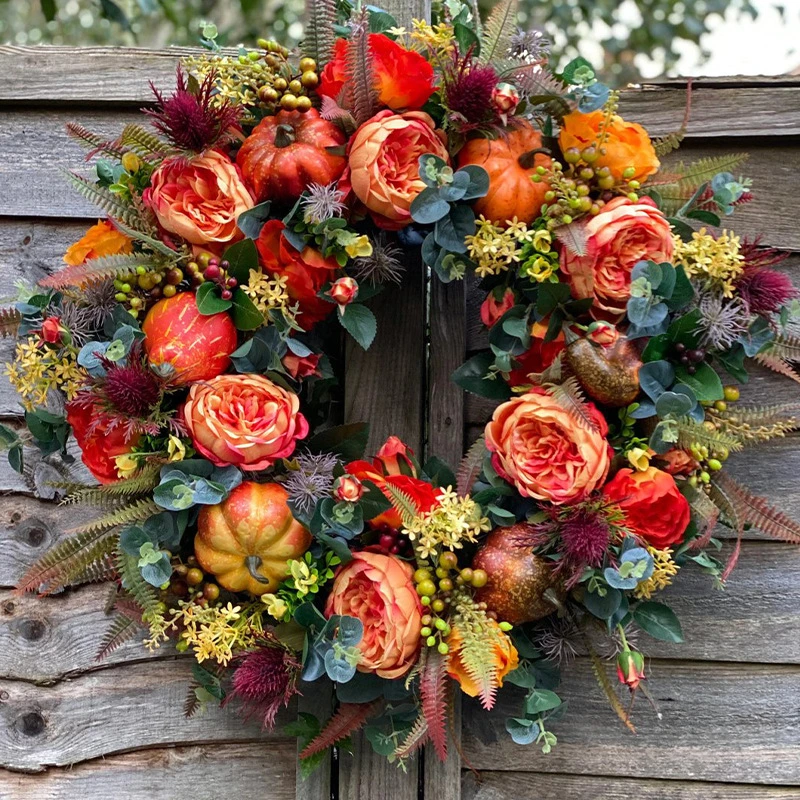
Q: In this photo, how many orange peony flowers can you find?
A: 6